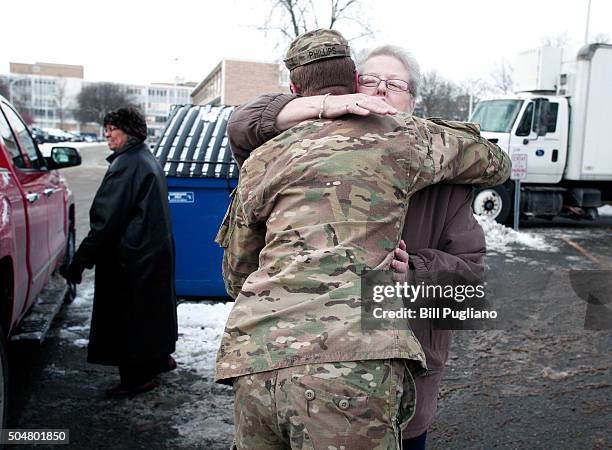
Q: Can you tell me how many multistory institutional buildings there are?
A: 2